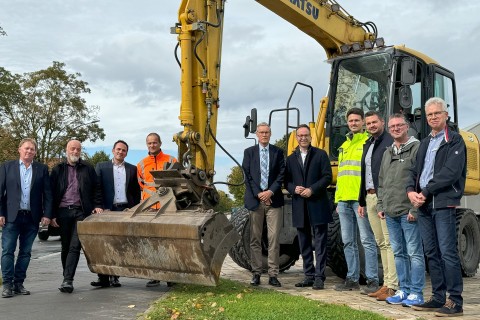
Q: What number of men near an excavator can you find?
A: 10